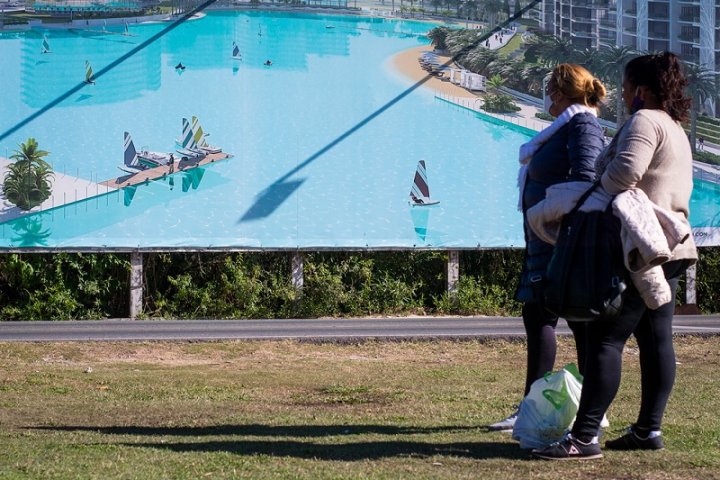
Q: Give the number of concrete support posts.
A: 4